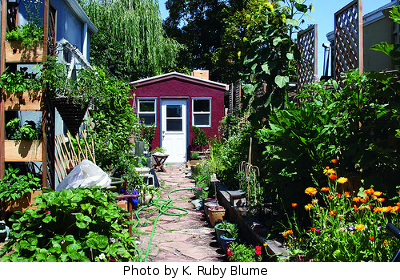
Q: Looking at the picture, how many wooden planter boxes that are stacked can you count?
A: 4